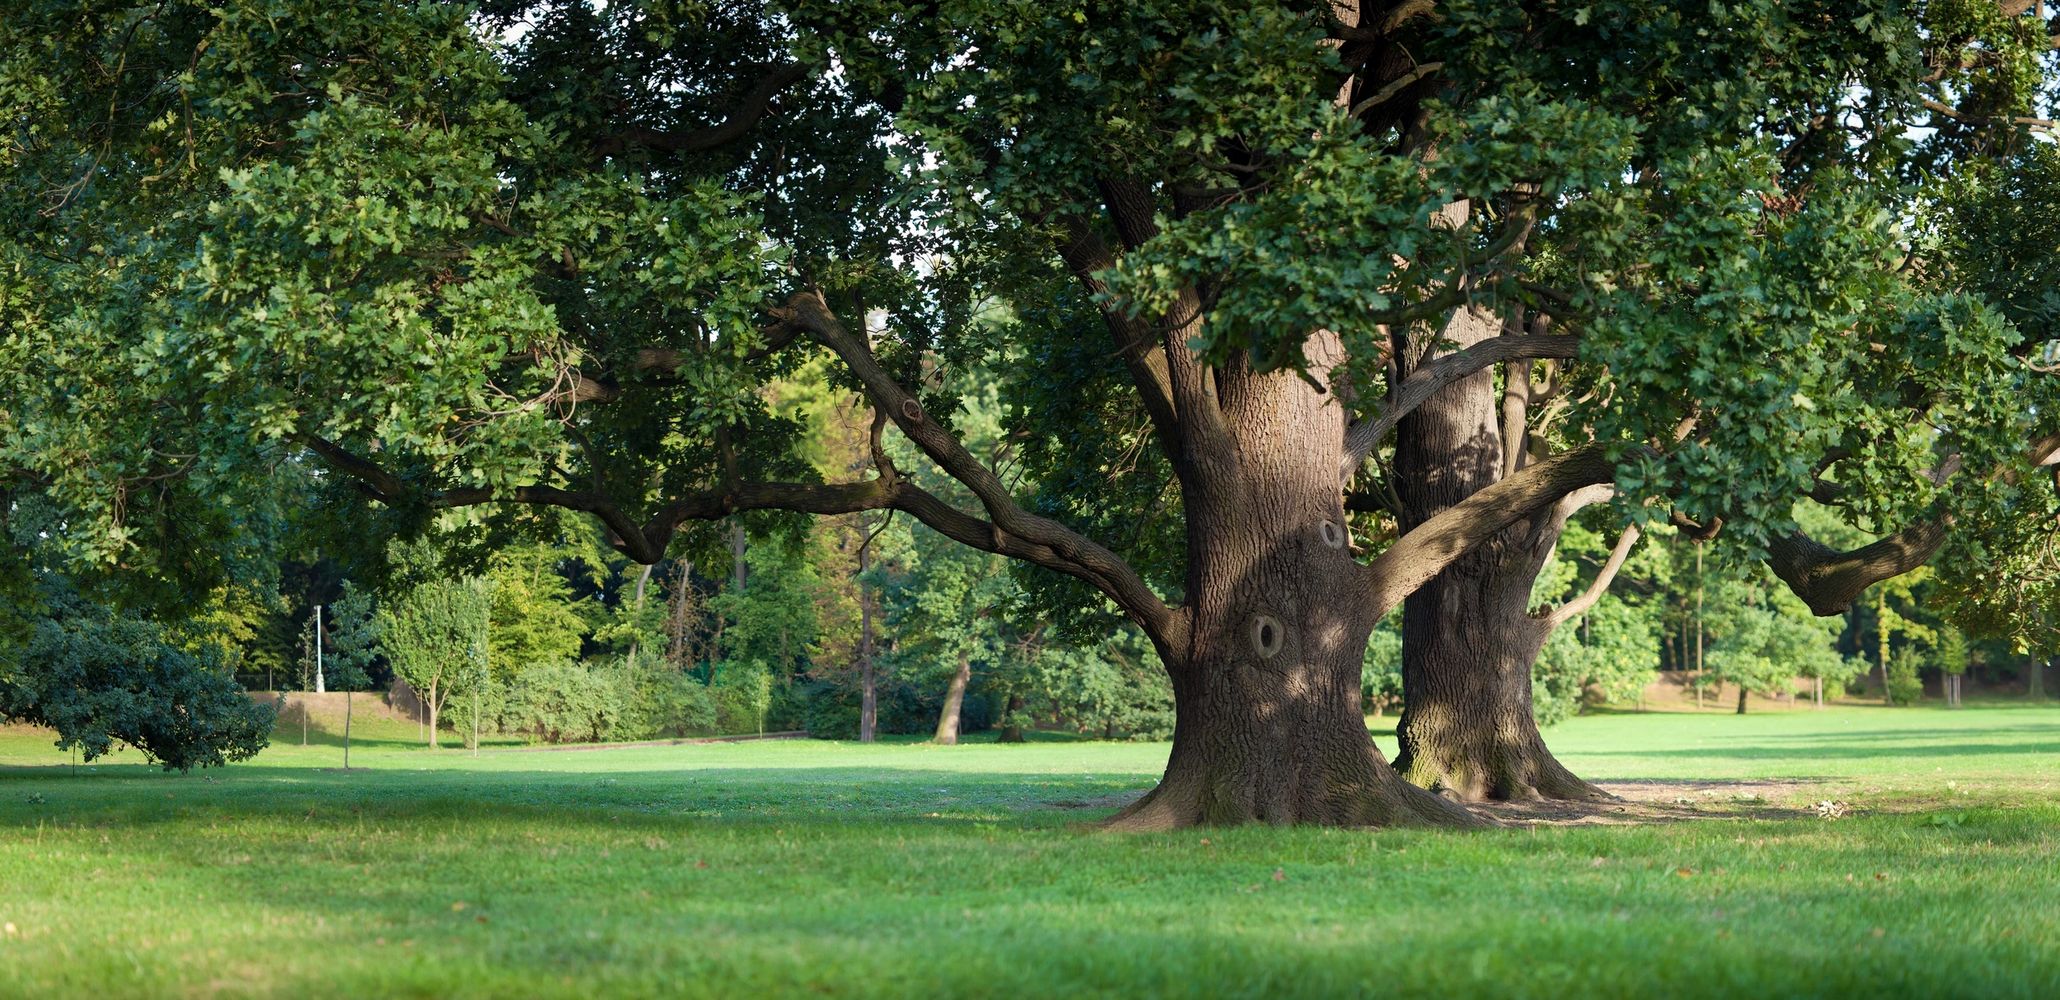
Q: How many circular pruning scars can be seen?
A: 3